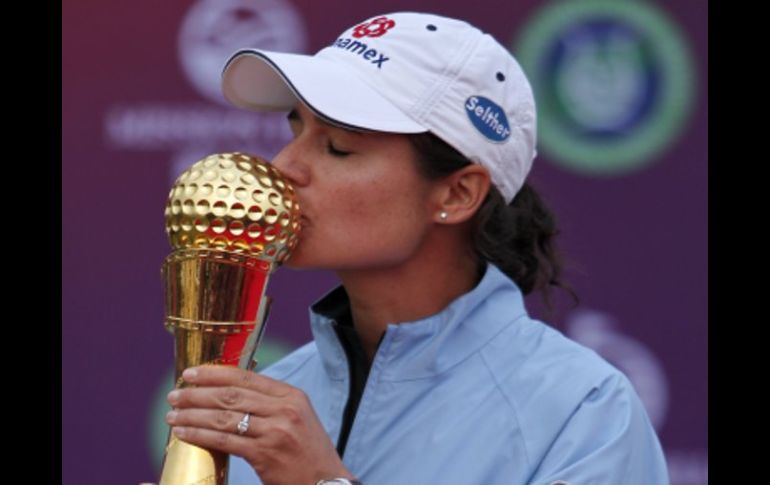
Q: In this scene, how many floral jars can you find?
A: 0